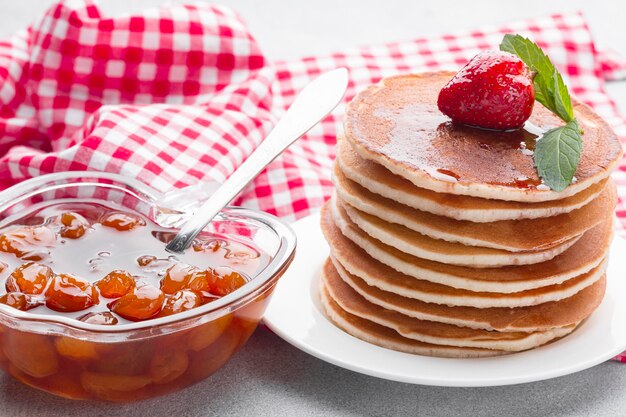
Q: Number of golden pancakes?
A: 9